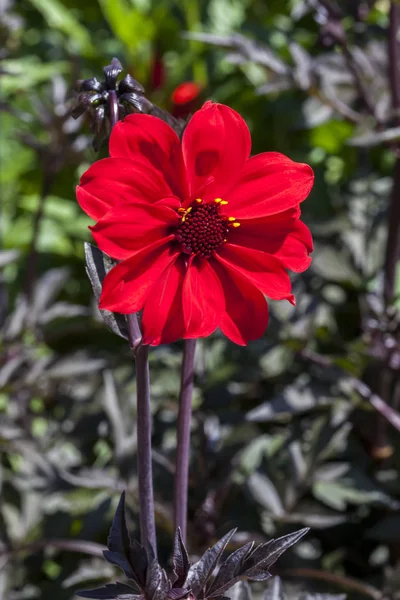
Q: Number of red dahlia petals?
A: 11